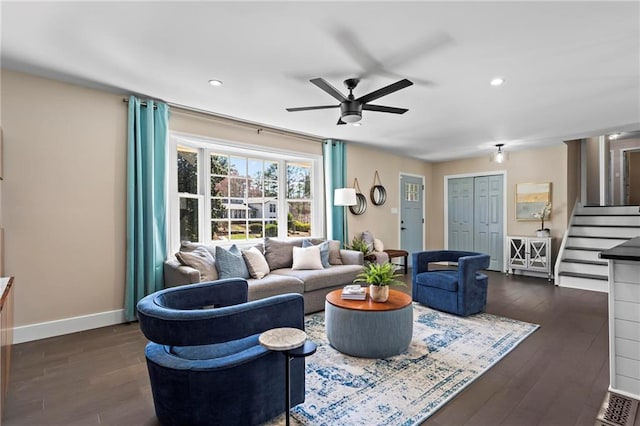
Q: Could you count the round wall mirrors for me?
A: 2